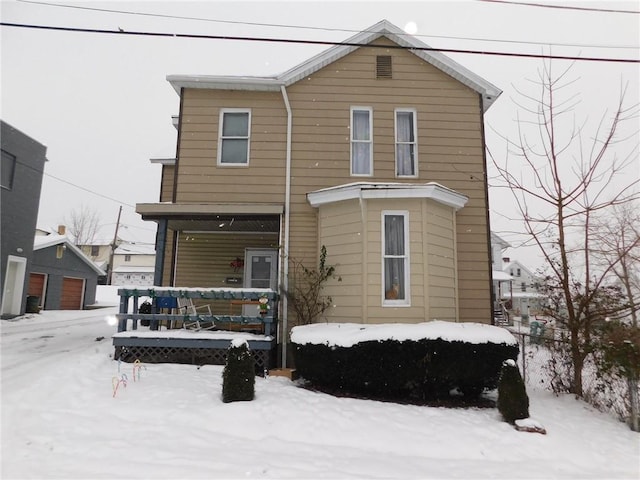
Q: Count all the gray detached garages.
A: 1